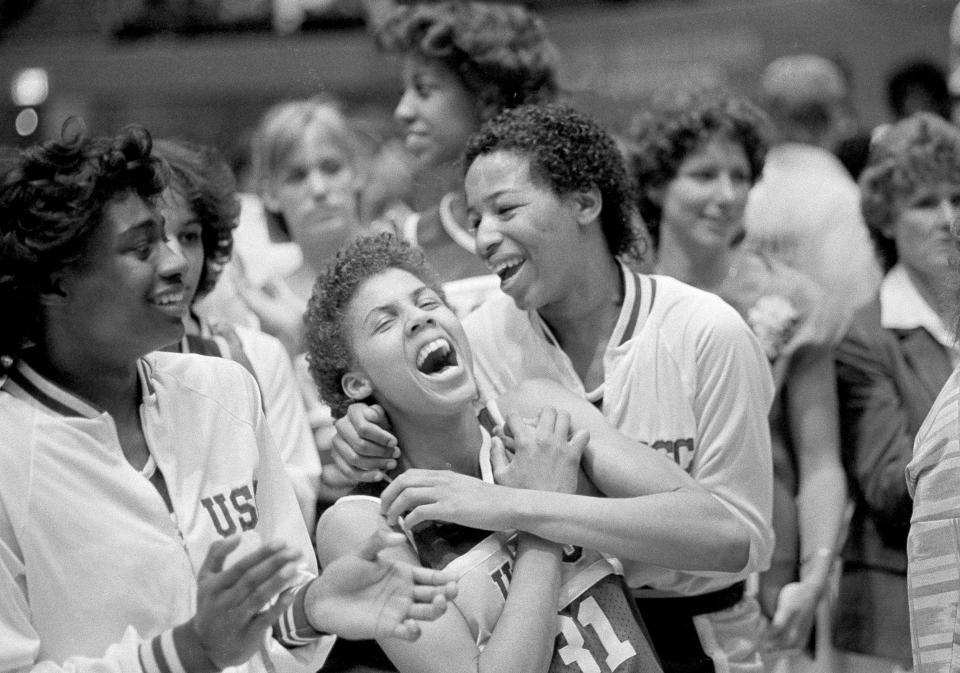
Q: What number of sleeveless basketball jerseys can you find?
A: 2